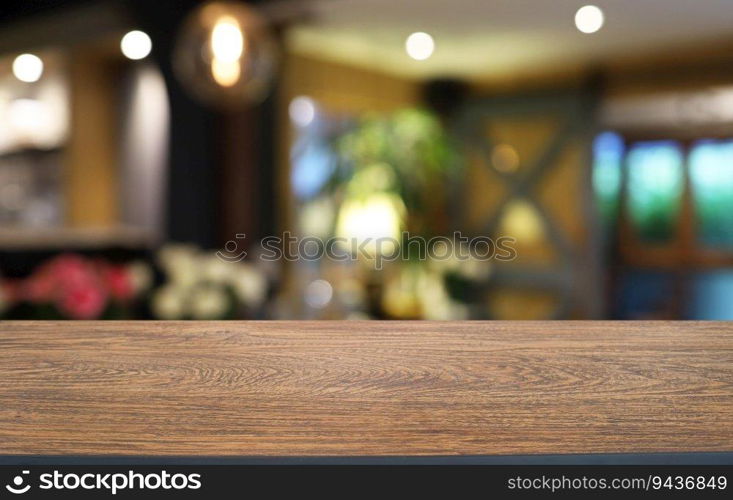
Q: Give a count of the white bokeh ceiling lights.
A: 4